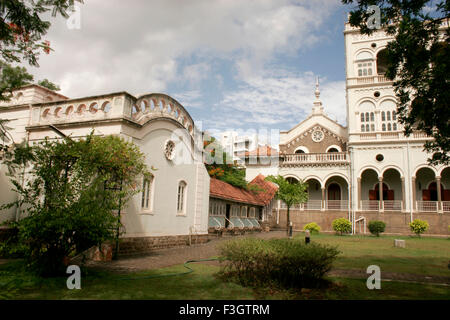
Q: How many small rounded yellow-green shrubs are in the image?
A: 3